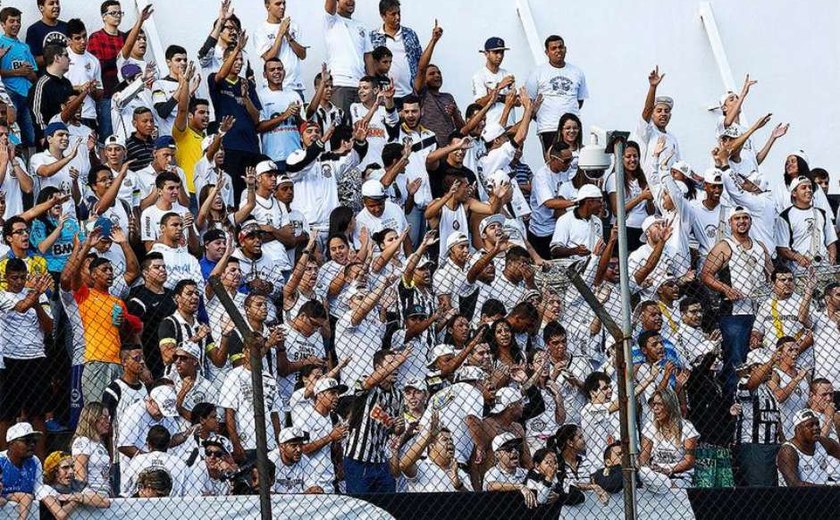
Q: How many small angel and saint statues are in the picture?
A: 0